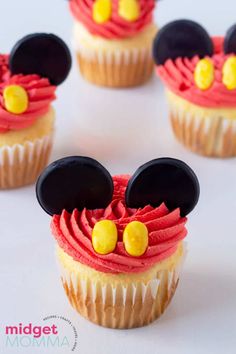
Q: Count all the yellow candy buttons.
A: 7